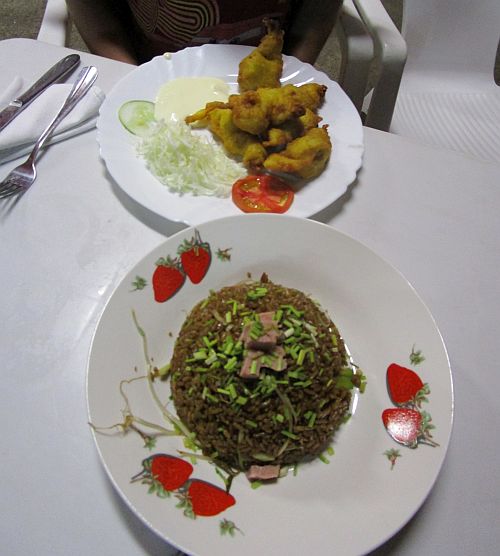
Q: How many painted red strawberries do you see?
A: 6